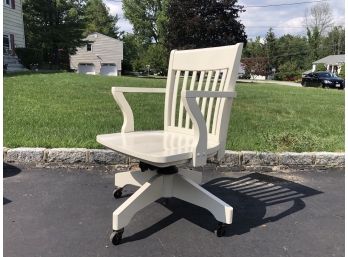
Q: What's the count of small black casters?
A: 3